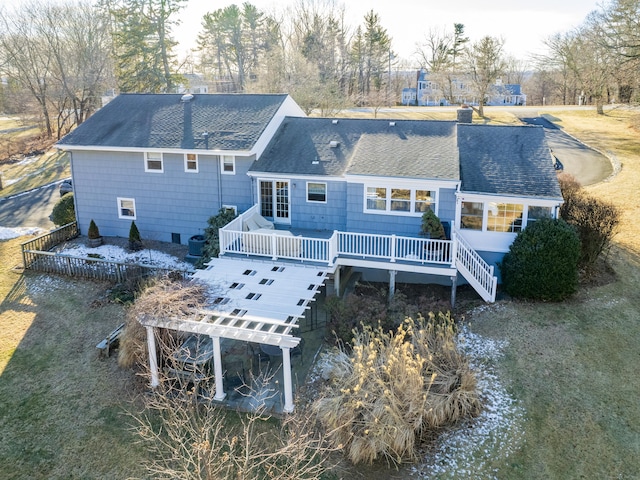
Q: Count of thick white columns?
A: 3